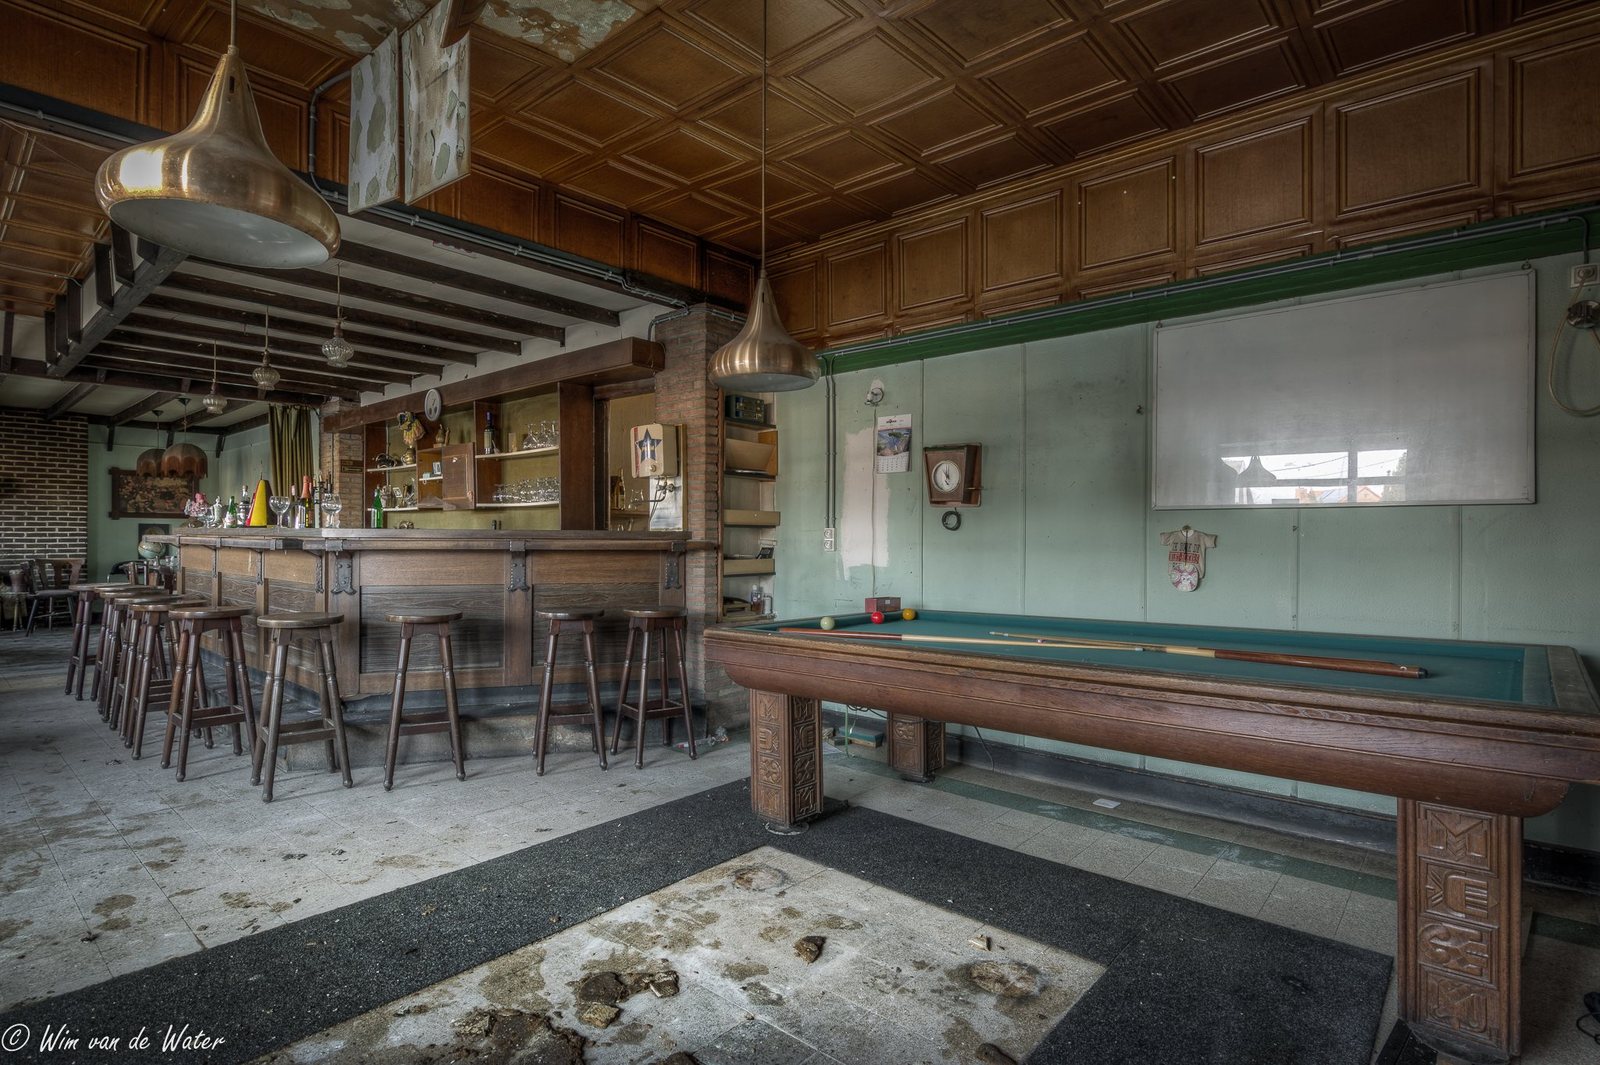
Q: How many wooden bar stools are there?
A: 10